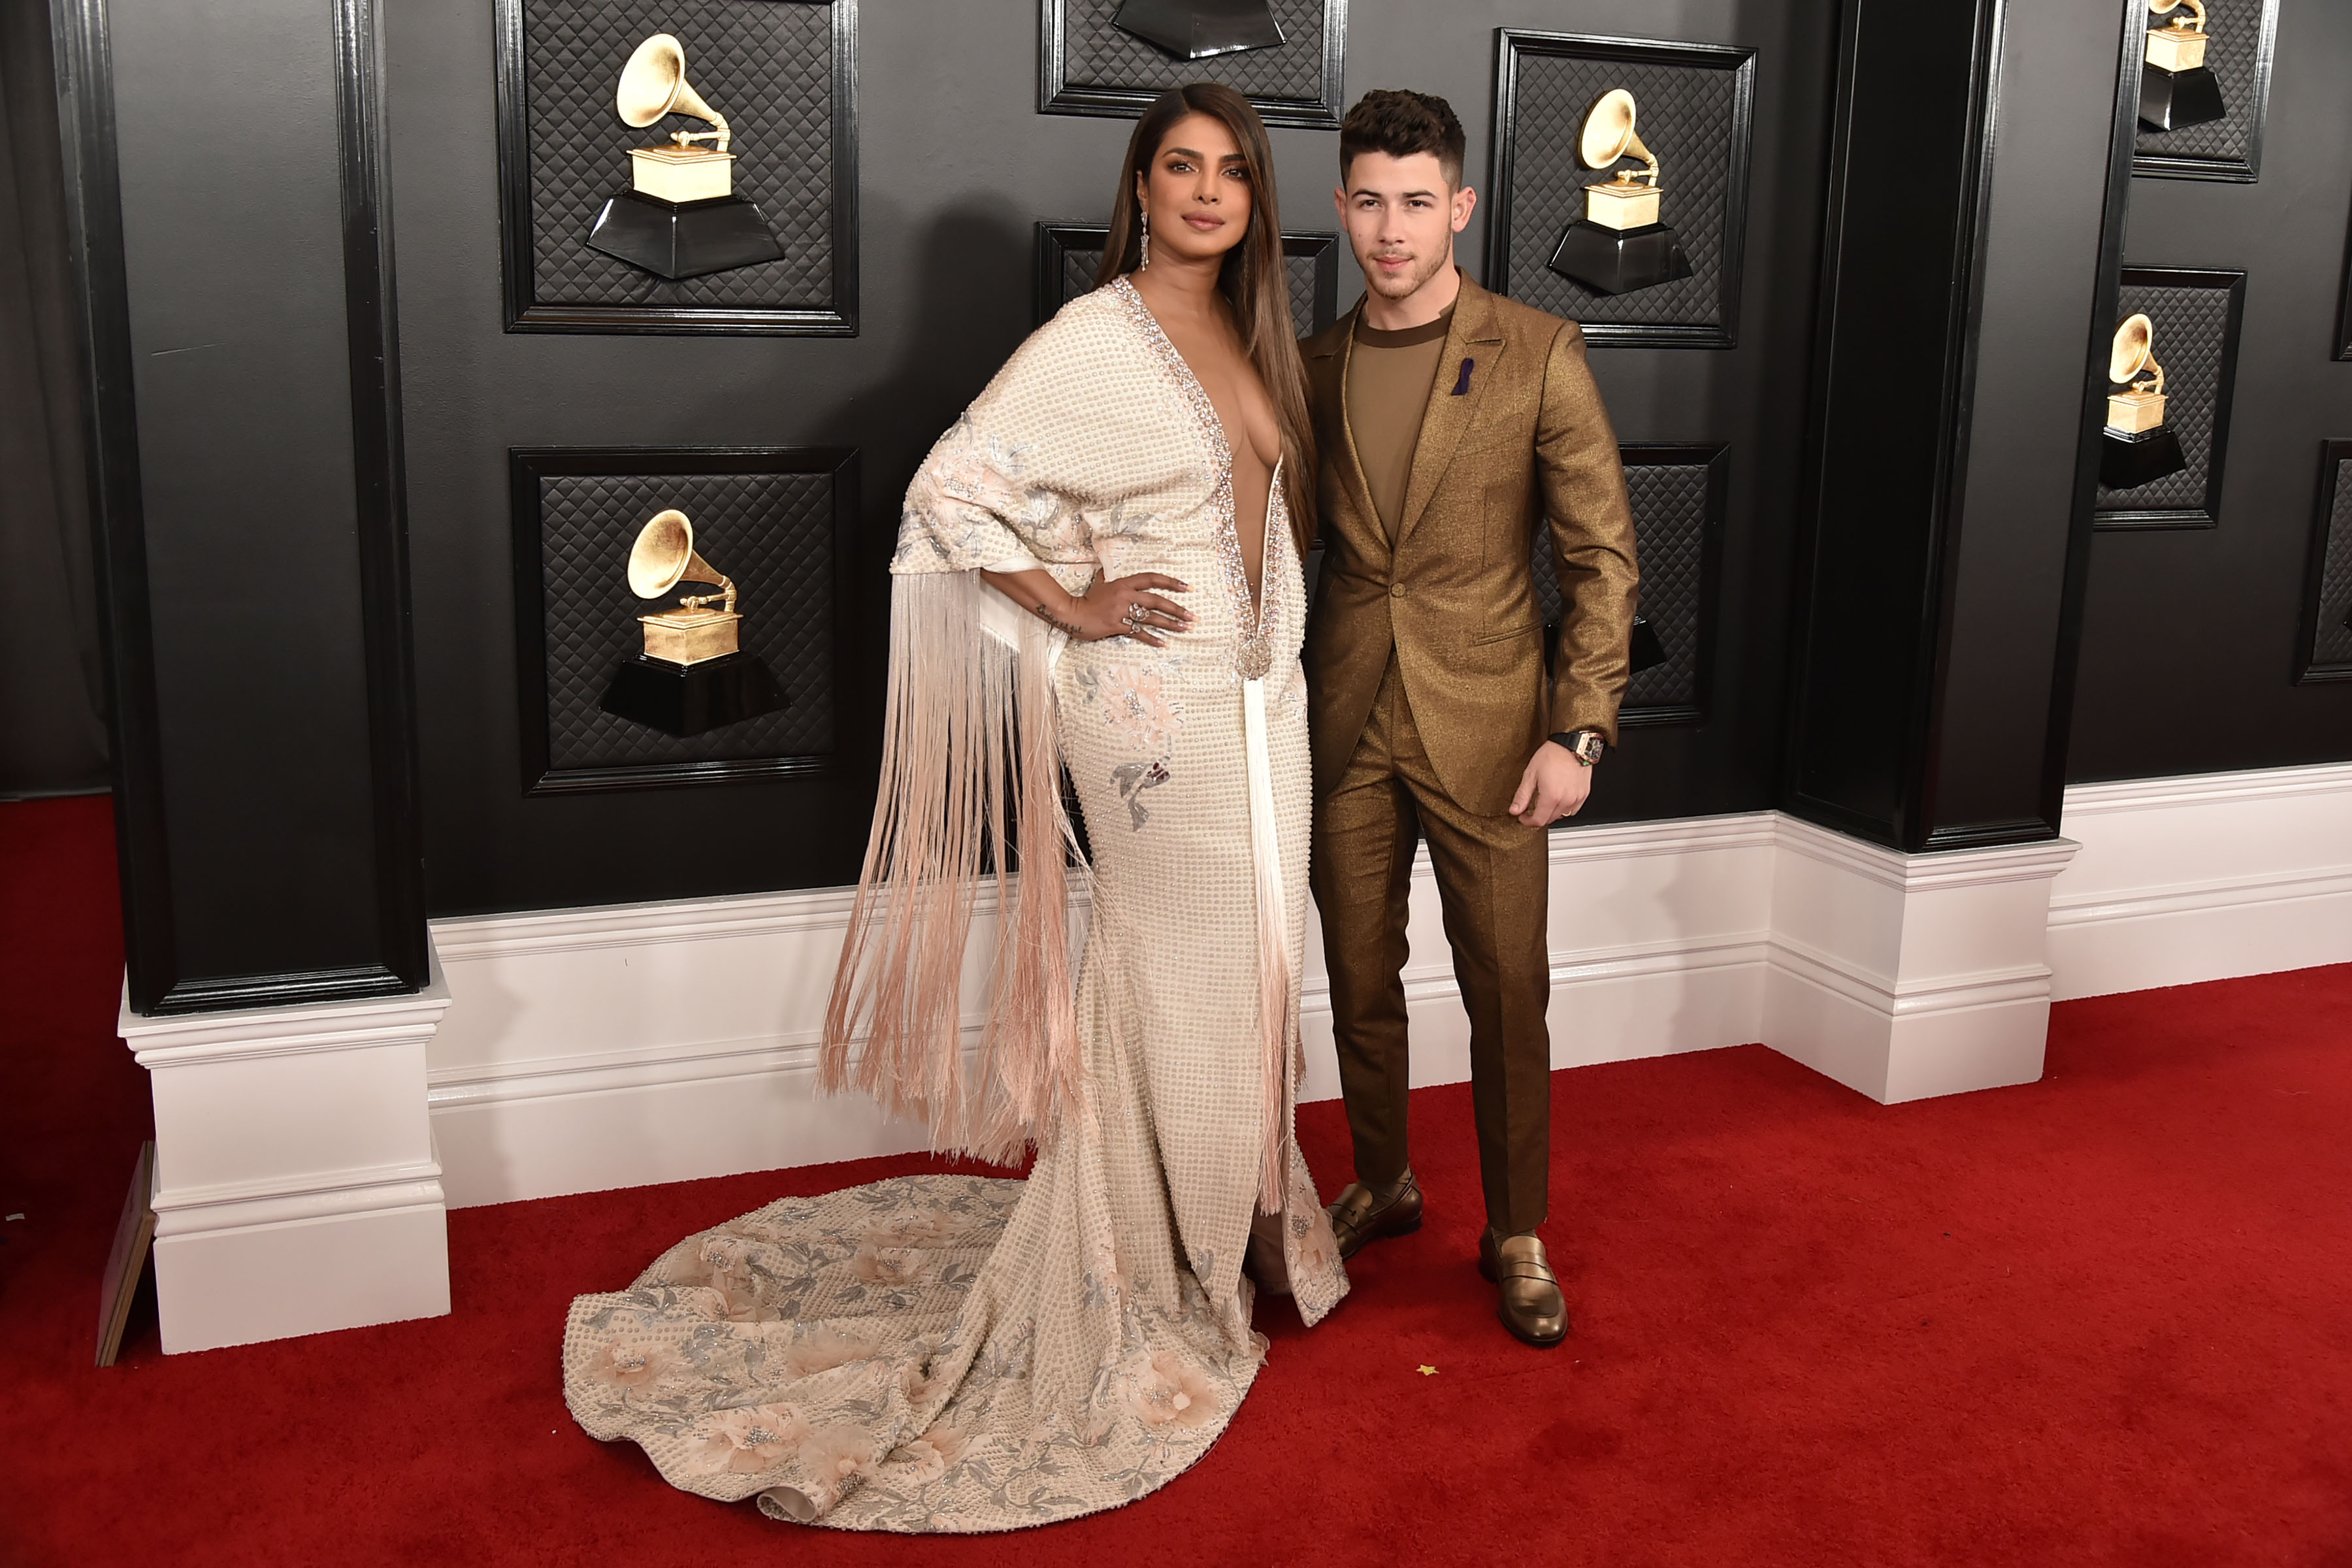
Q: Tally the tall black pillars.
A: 2